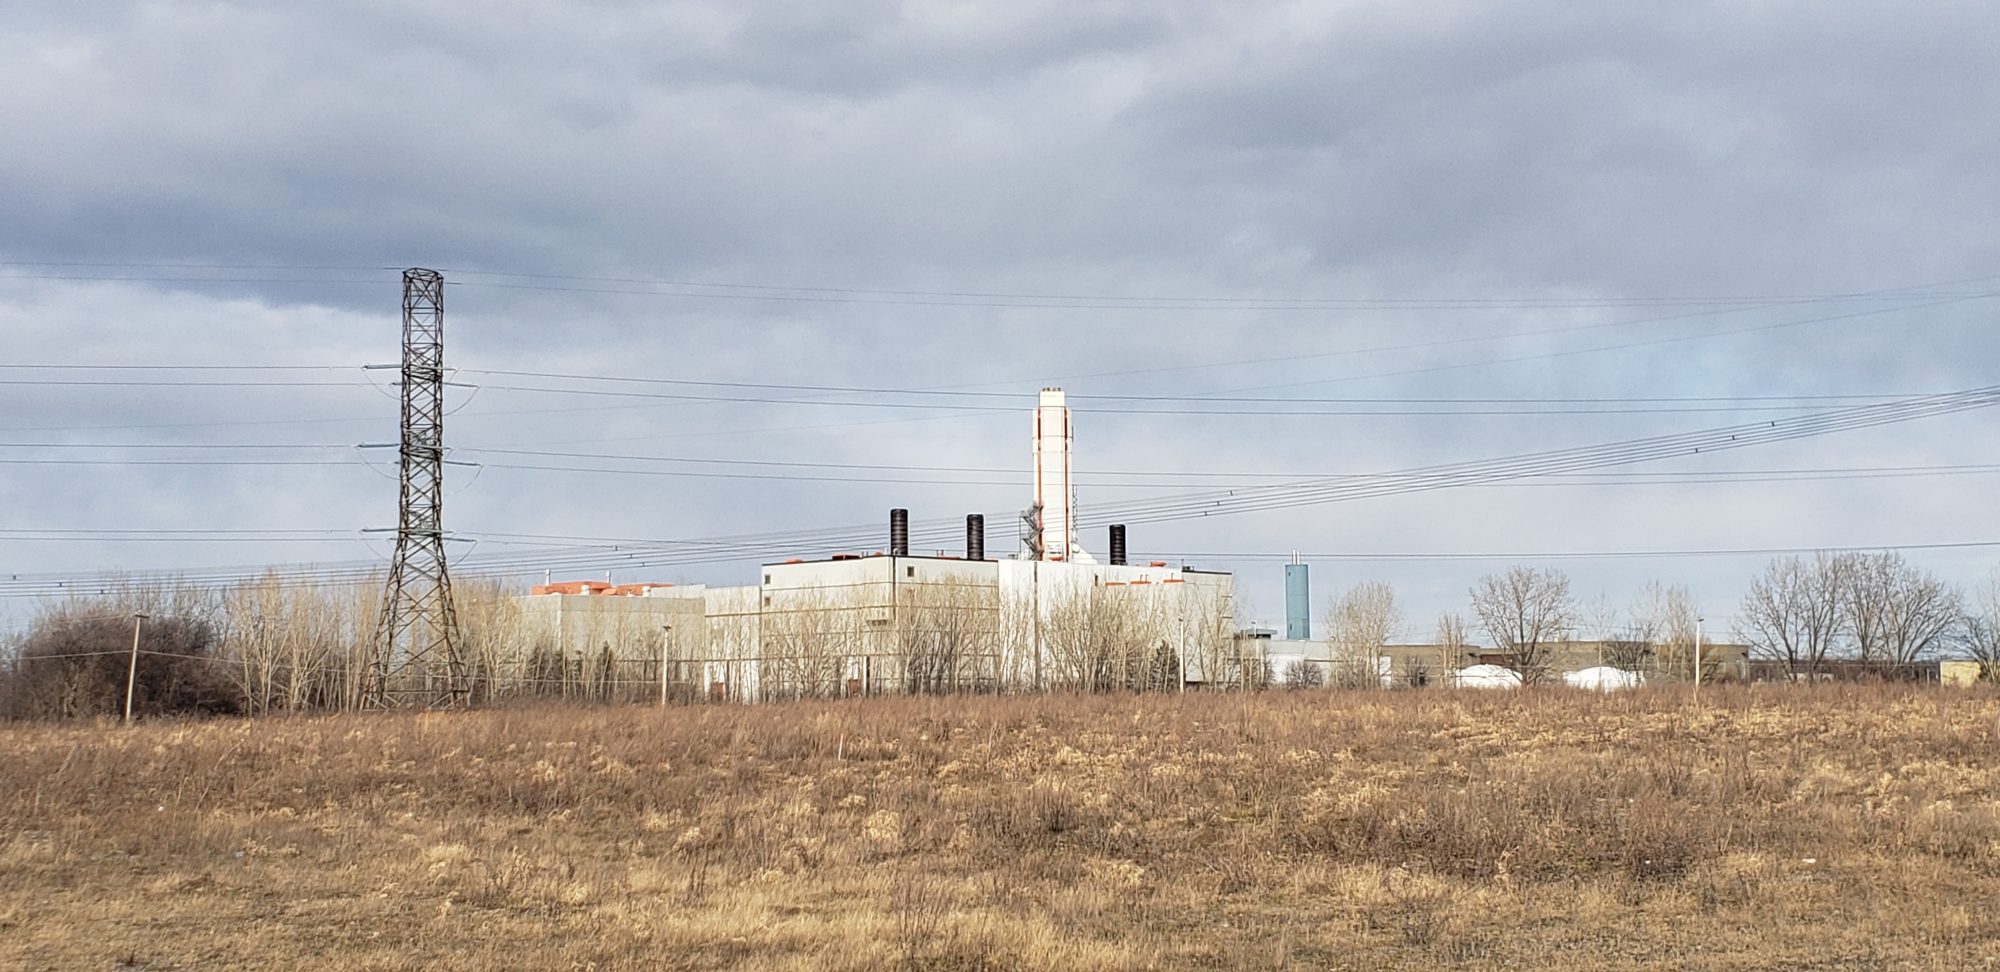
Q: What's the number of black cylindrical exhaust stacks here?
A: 3